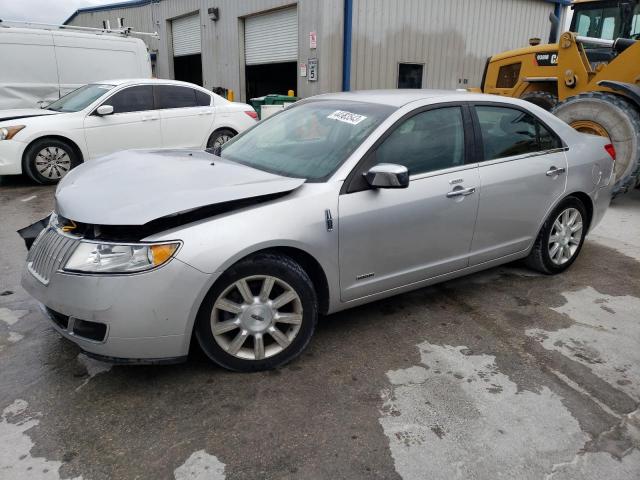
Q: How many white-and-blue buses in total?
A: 0